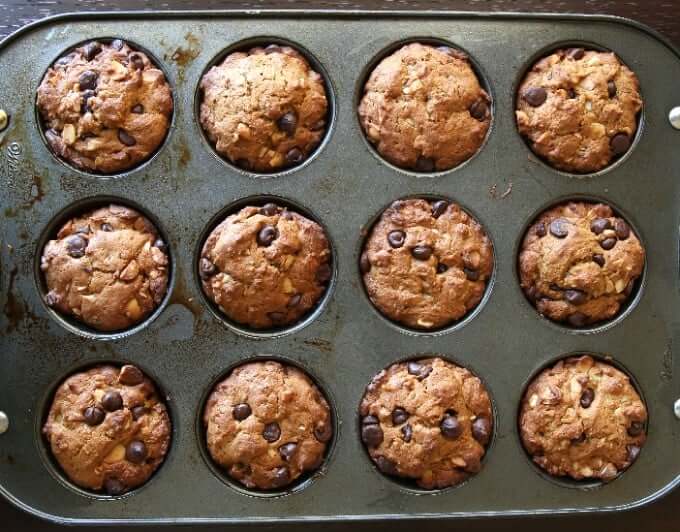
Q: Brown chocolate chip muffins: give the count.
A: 12